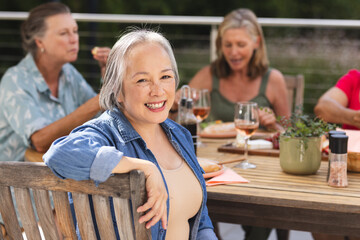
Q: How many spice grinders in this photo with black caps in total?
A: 2